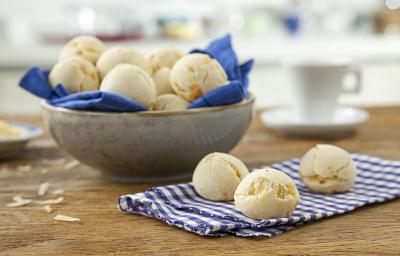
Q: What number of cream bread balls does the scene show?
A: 11